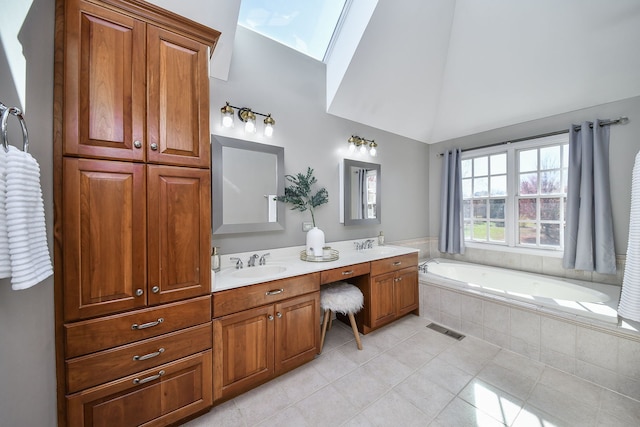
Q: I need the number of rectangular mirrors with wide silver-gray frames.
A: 2